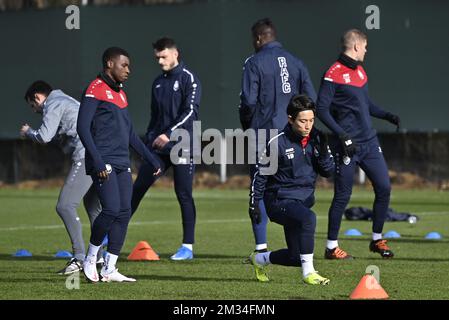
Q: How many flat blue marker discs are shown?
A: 5